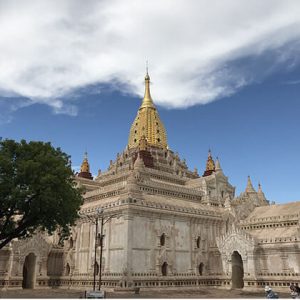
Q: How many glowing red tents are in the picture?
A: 0